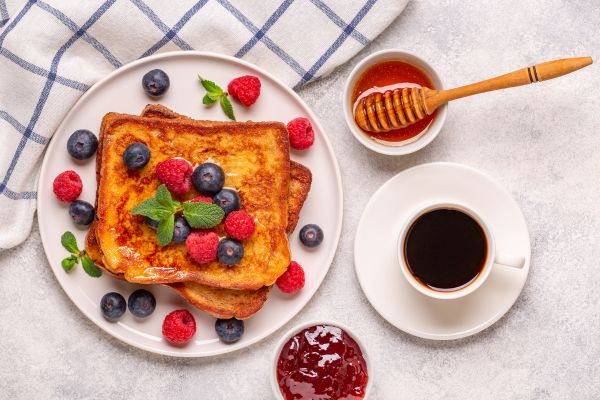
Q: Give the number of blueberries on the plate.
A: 13